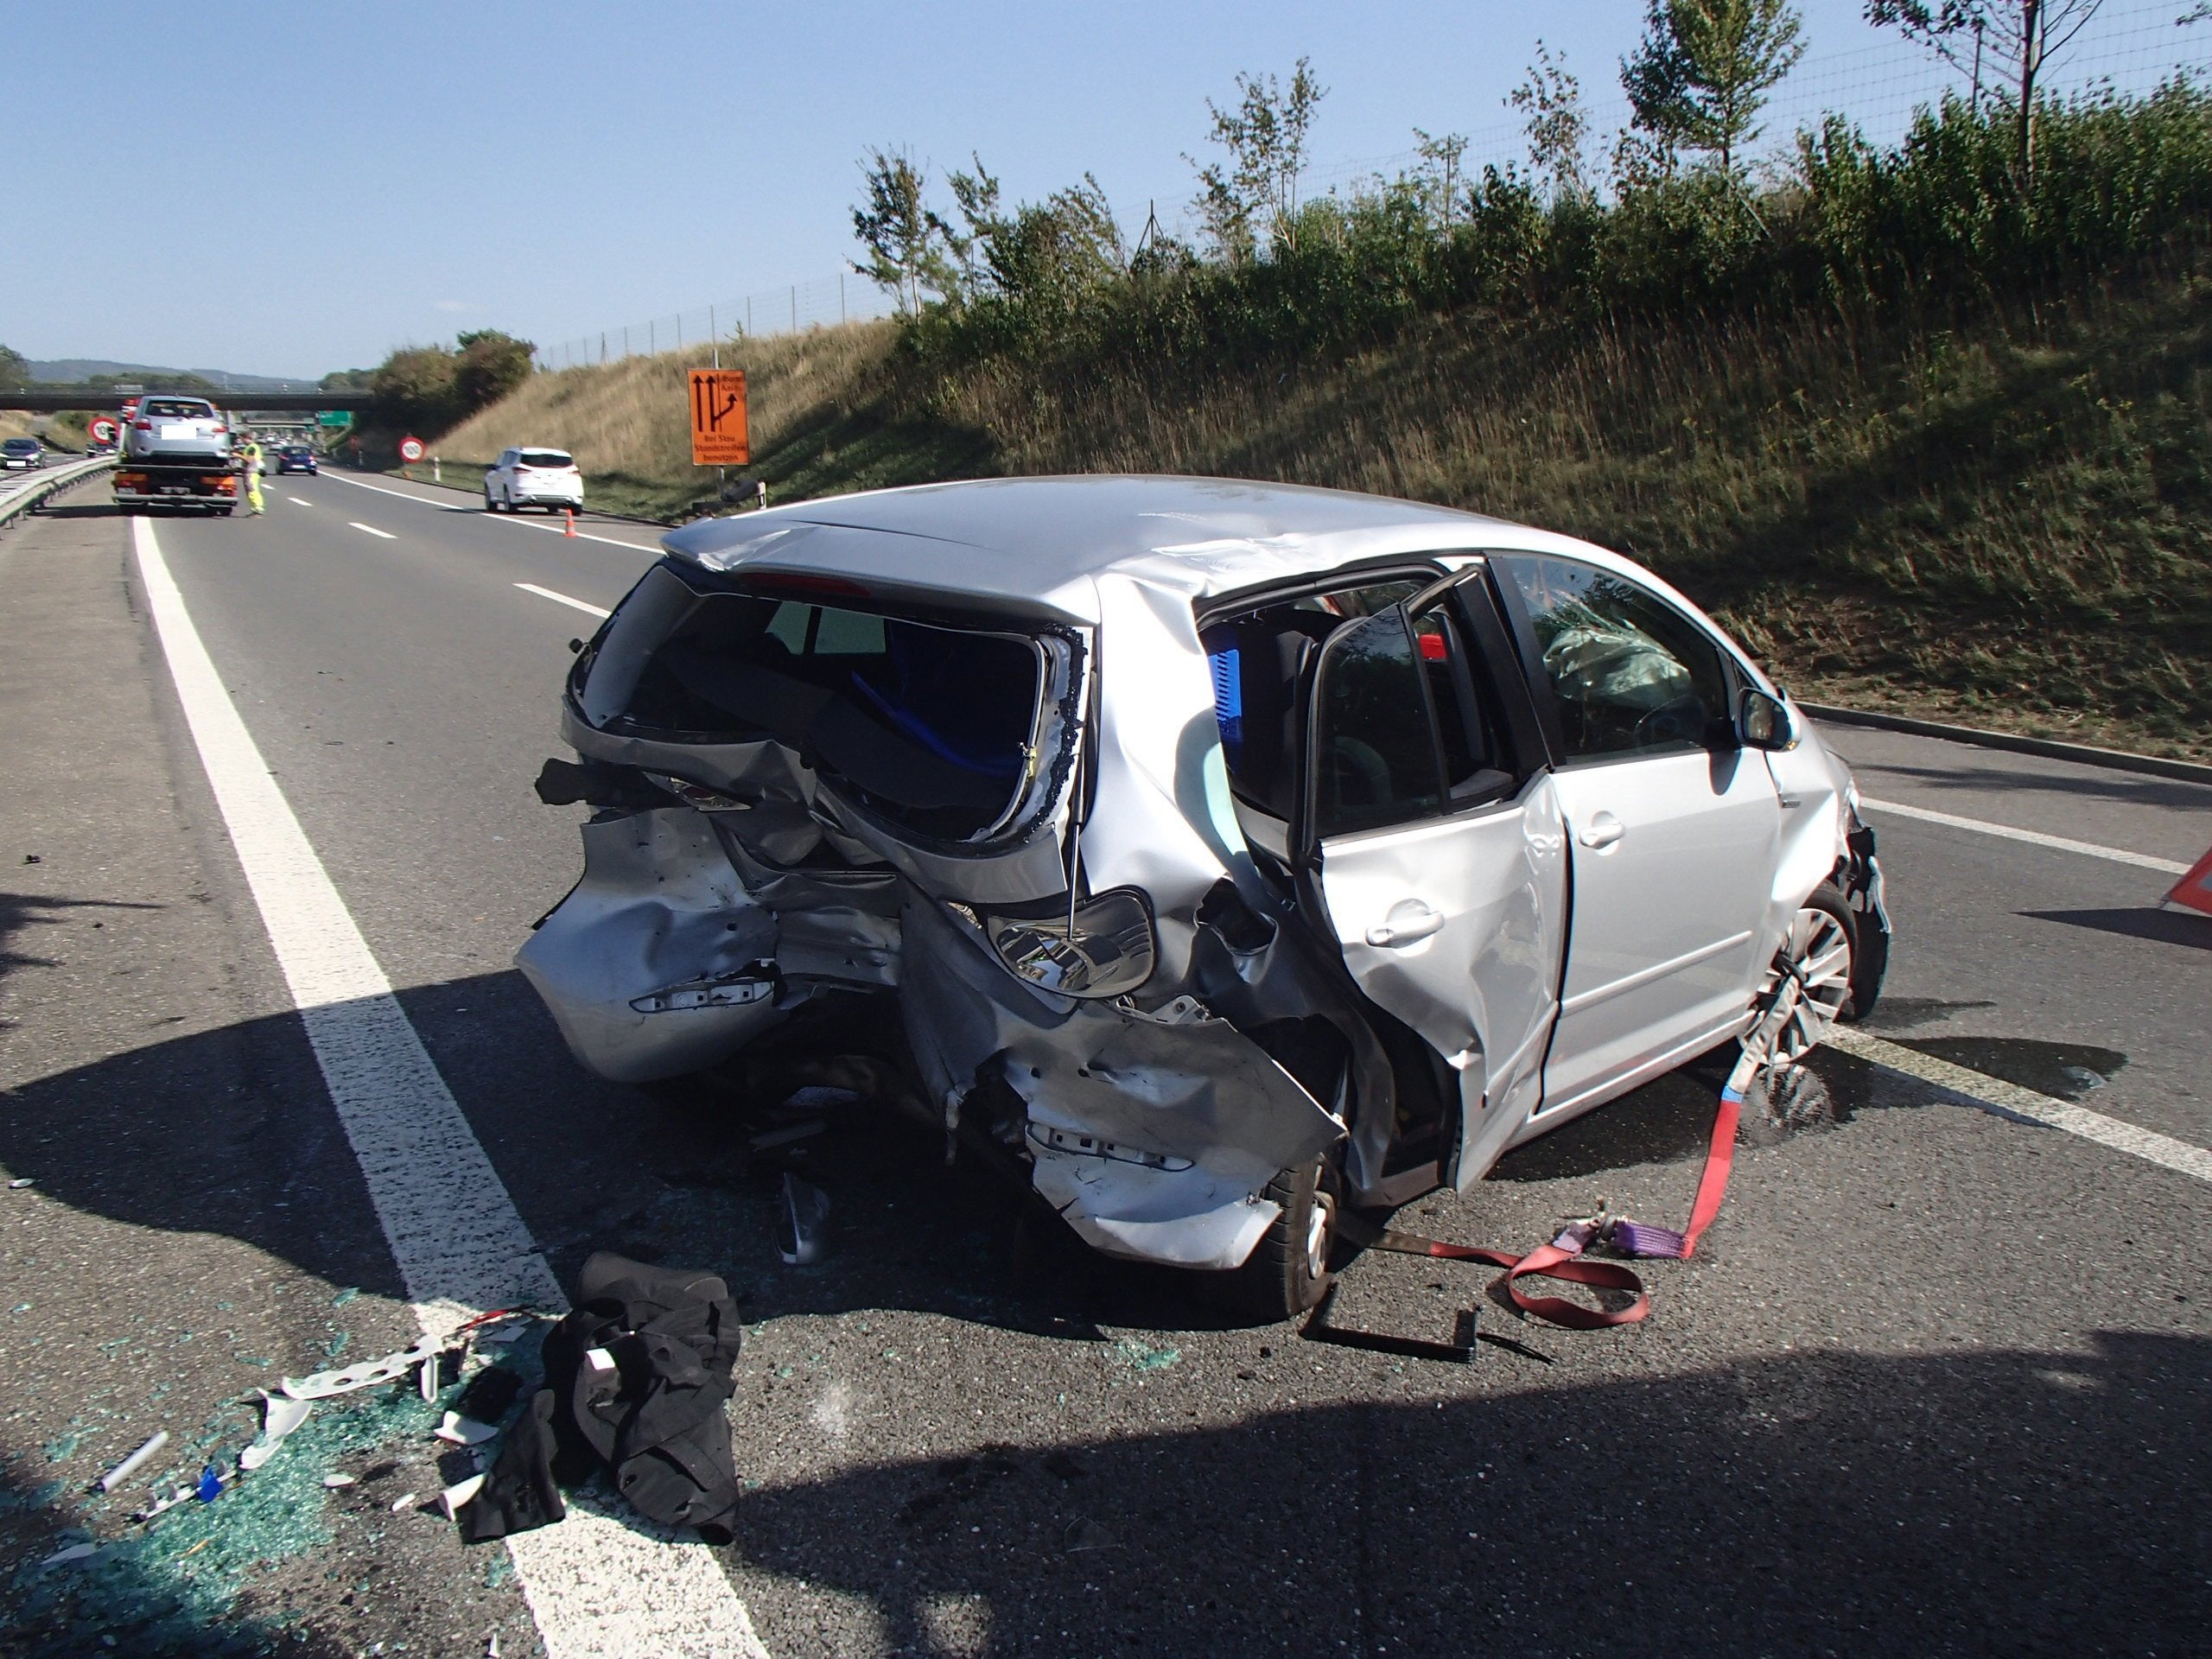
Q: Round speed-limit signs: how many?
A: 2